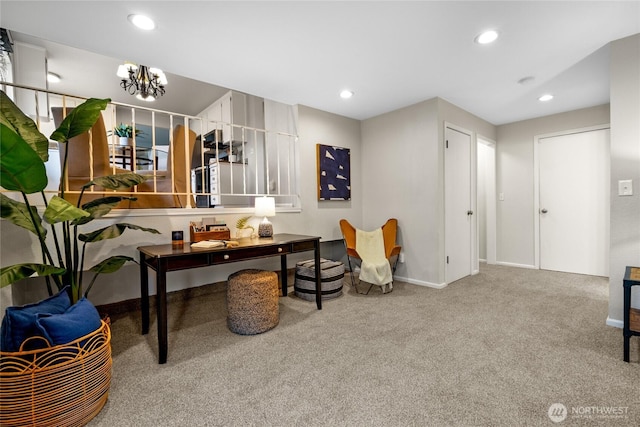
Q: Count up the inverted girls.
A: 0